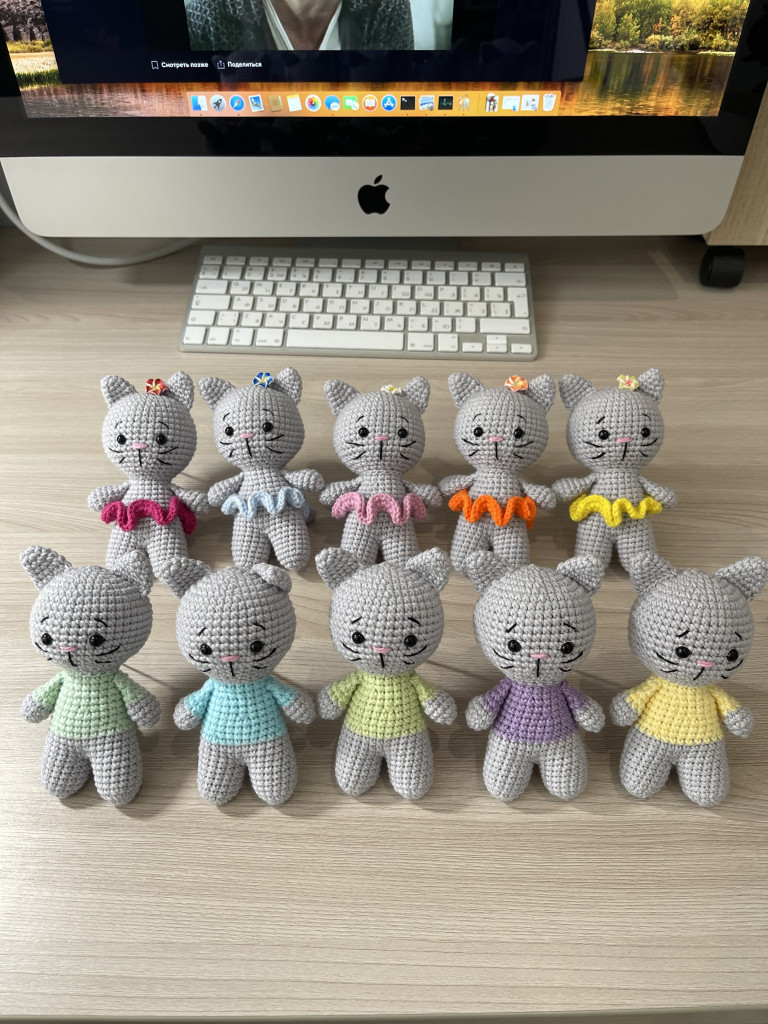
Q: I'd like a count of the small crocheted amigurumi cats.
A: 10